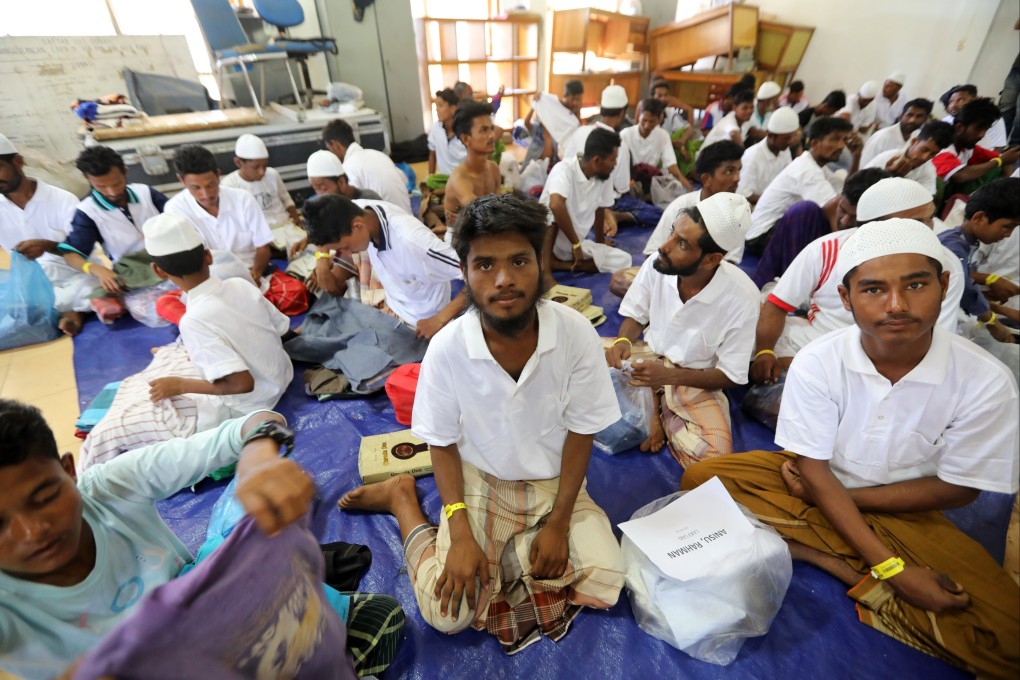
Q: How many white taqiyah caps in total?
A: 12